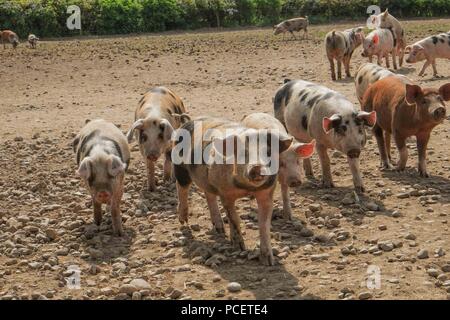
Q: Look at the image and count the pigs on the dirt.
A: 14